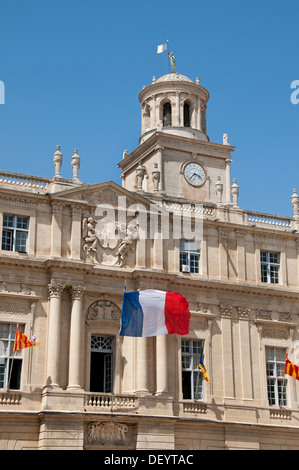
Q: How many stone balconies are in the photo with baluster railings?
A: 4